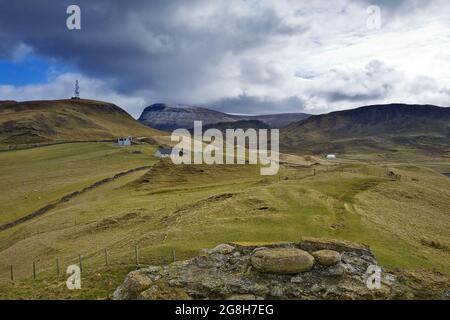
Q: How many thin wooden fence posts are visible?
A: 7